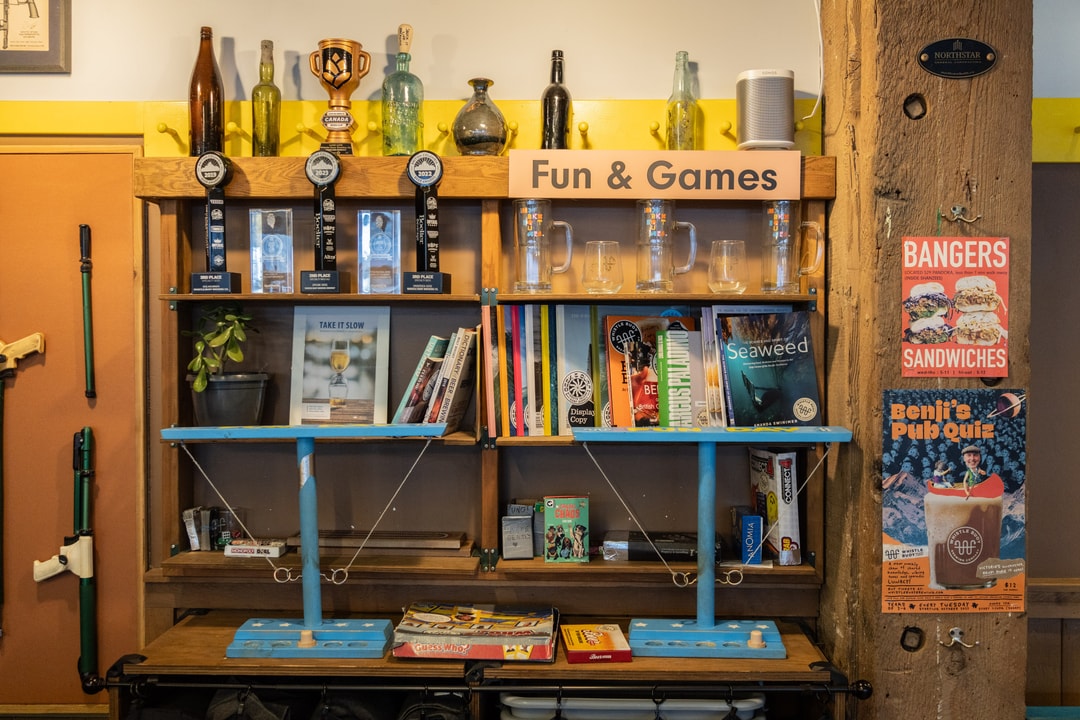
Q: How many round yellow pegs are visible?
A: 10